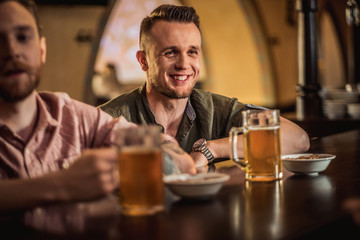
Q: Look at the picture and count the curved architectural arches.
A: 2